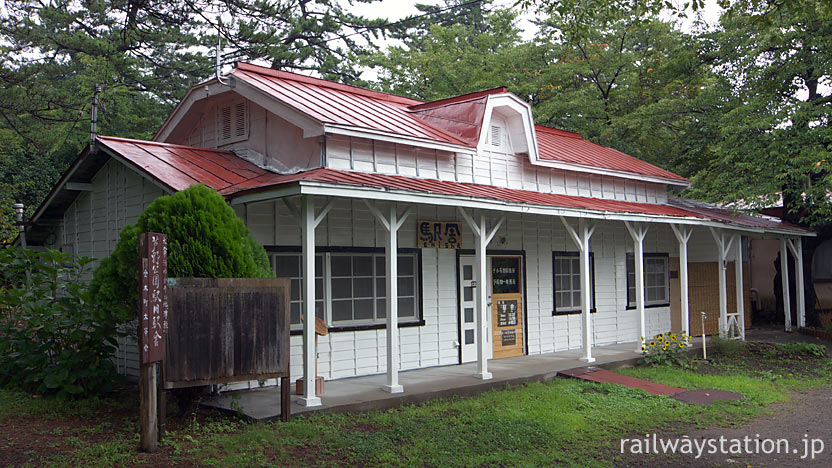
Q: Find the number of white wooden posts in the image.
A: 10